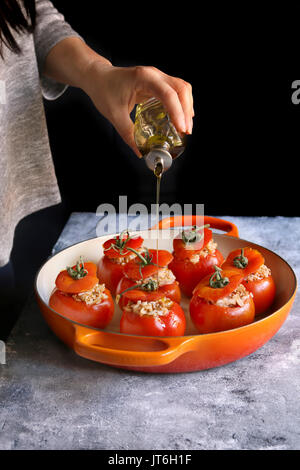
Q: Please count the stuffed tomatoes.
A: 7